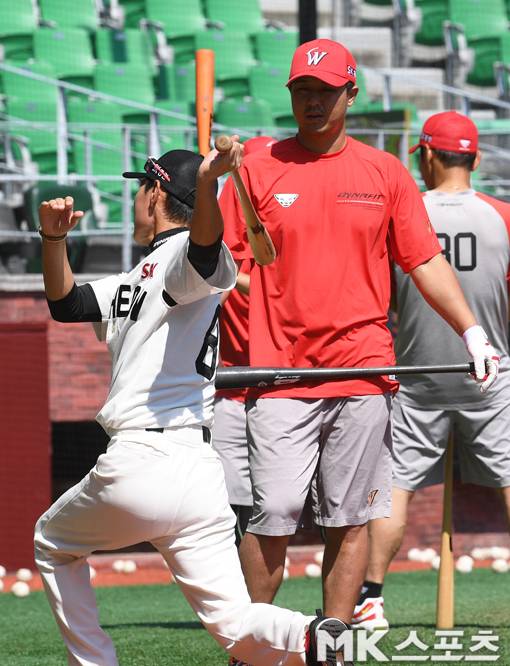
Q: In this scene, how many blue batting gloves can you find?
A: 0